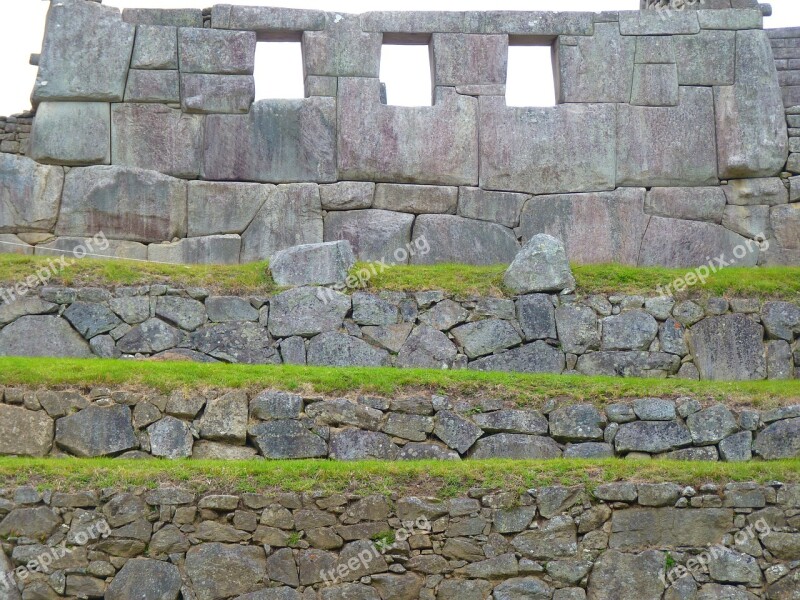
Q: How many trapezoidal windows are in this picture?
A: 3